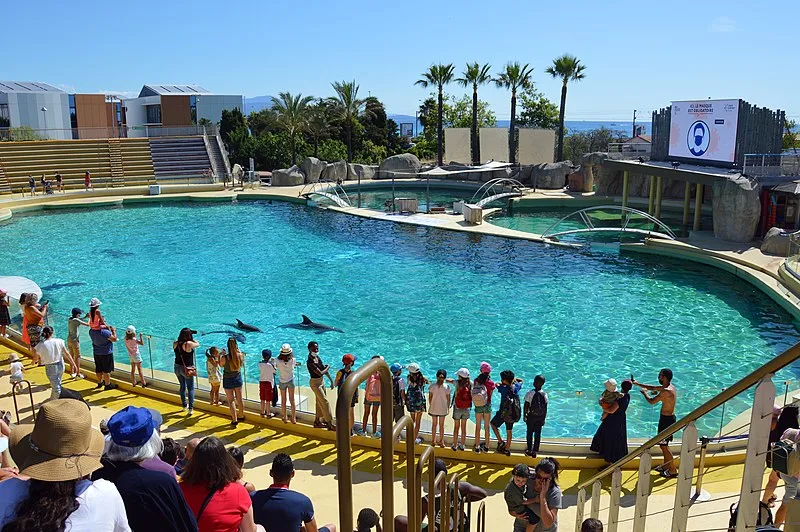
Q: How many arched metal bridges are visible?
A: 3